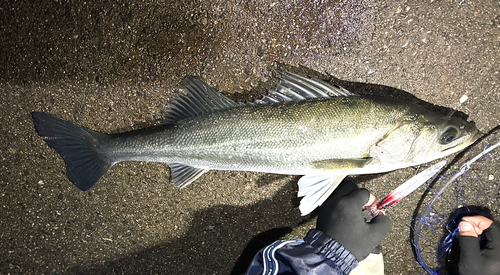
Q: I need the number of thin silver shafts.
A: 1